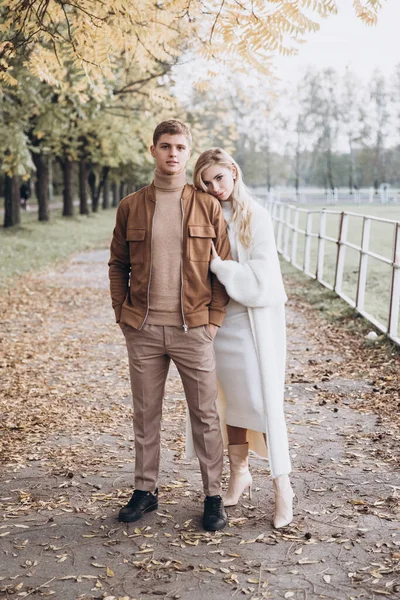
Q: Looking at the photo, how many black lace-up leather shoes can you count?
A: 2